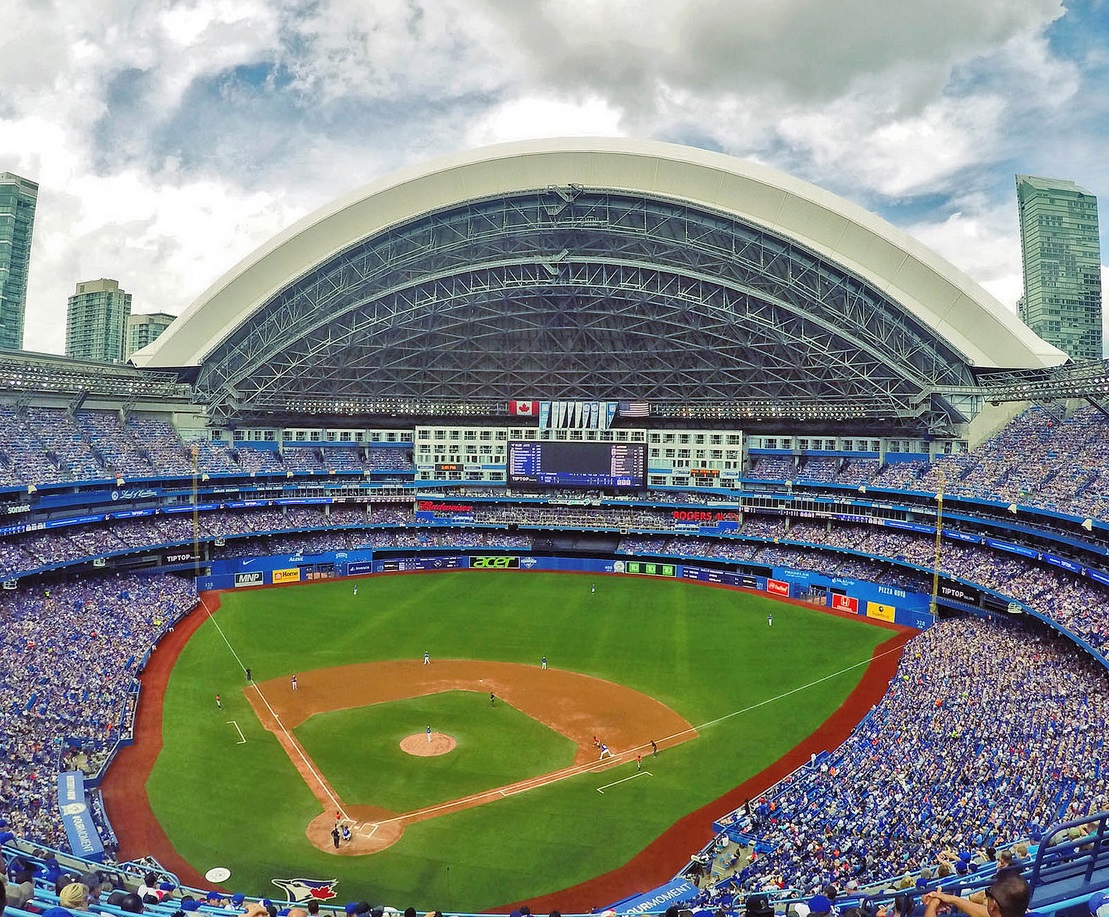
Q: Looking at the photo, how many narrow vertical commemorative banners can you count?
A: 9